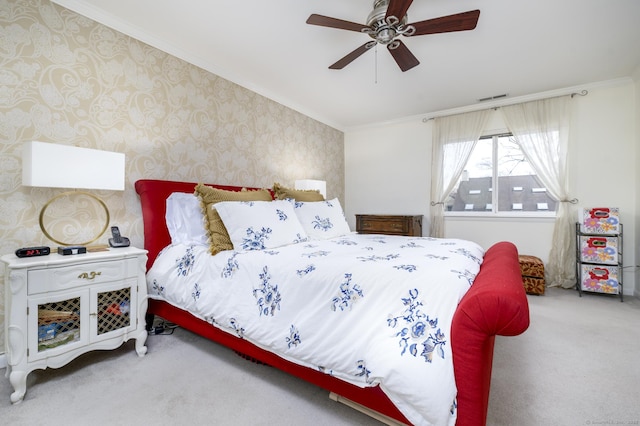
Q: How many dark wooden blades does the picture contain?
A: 5